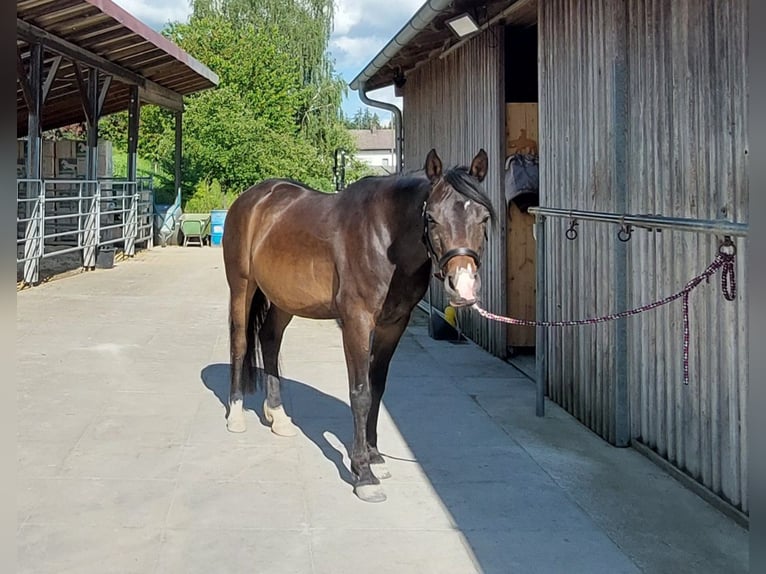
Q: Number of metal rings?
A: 3